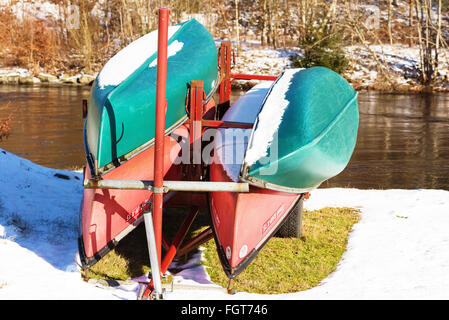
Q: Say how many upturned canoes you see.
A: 4